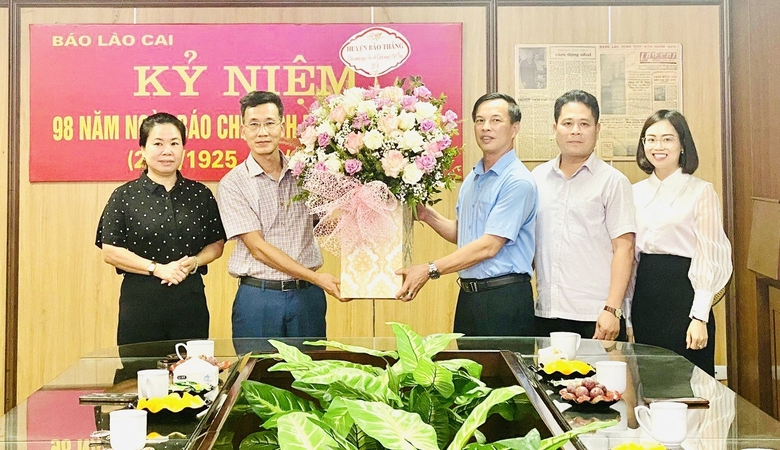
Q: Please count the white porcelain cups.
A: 6